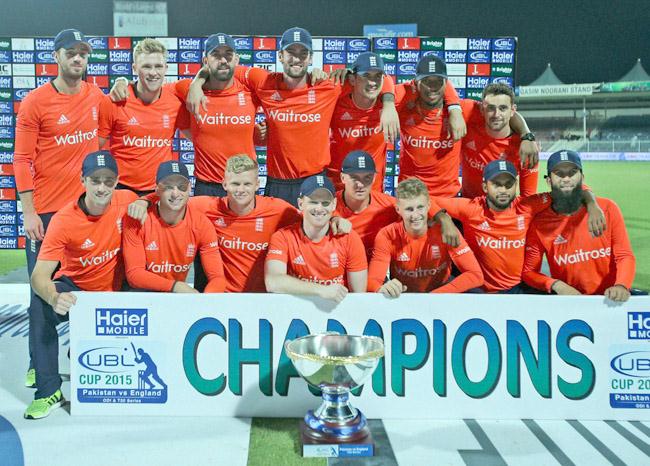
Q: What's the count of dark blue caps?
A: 11